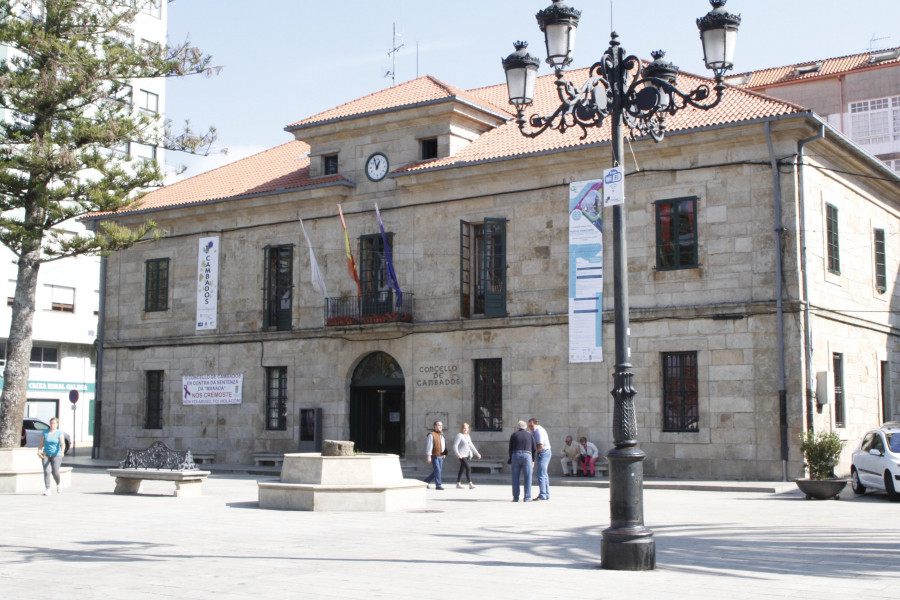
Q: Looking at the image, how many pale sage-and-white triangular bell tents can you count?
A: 0